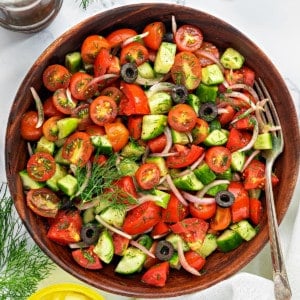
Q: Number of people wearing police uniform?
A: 0